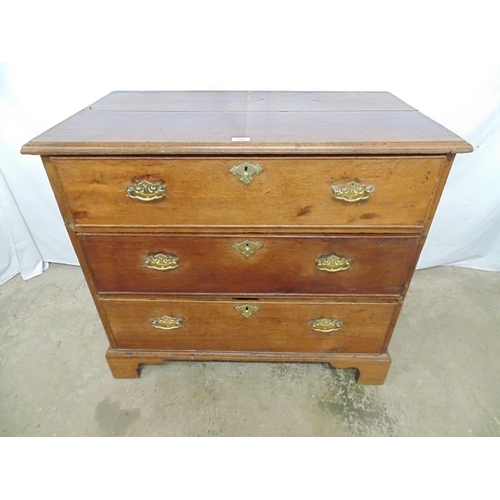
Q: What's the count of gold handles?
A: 6